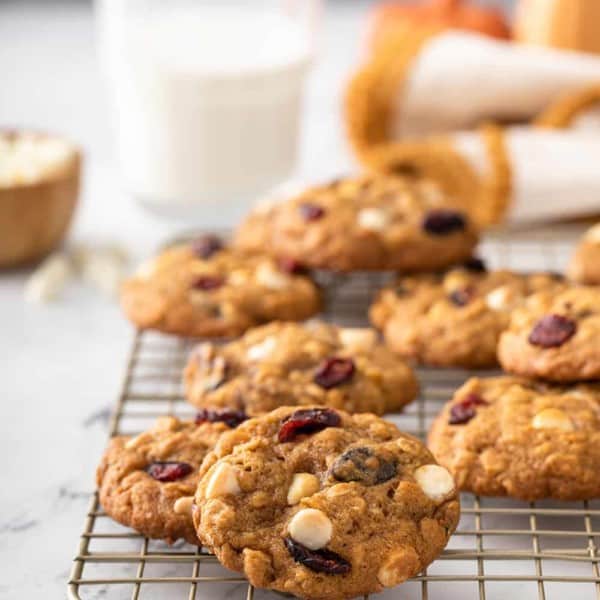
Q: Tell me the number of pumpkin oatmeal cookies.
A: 9